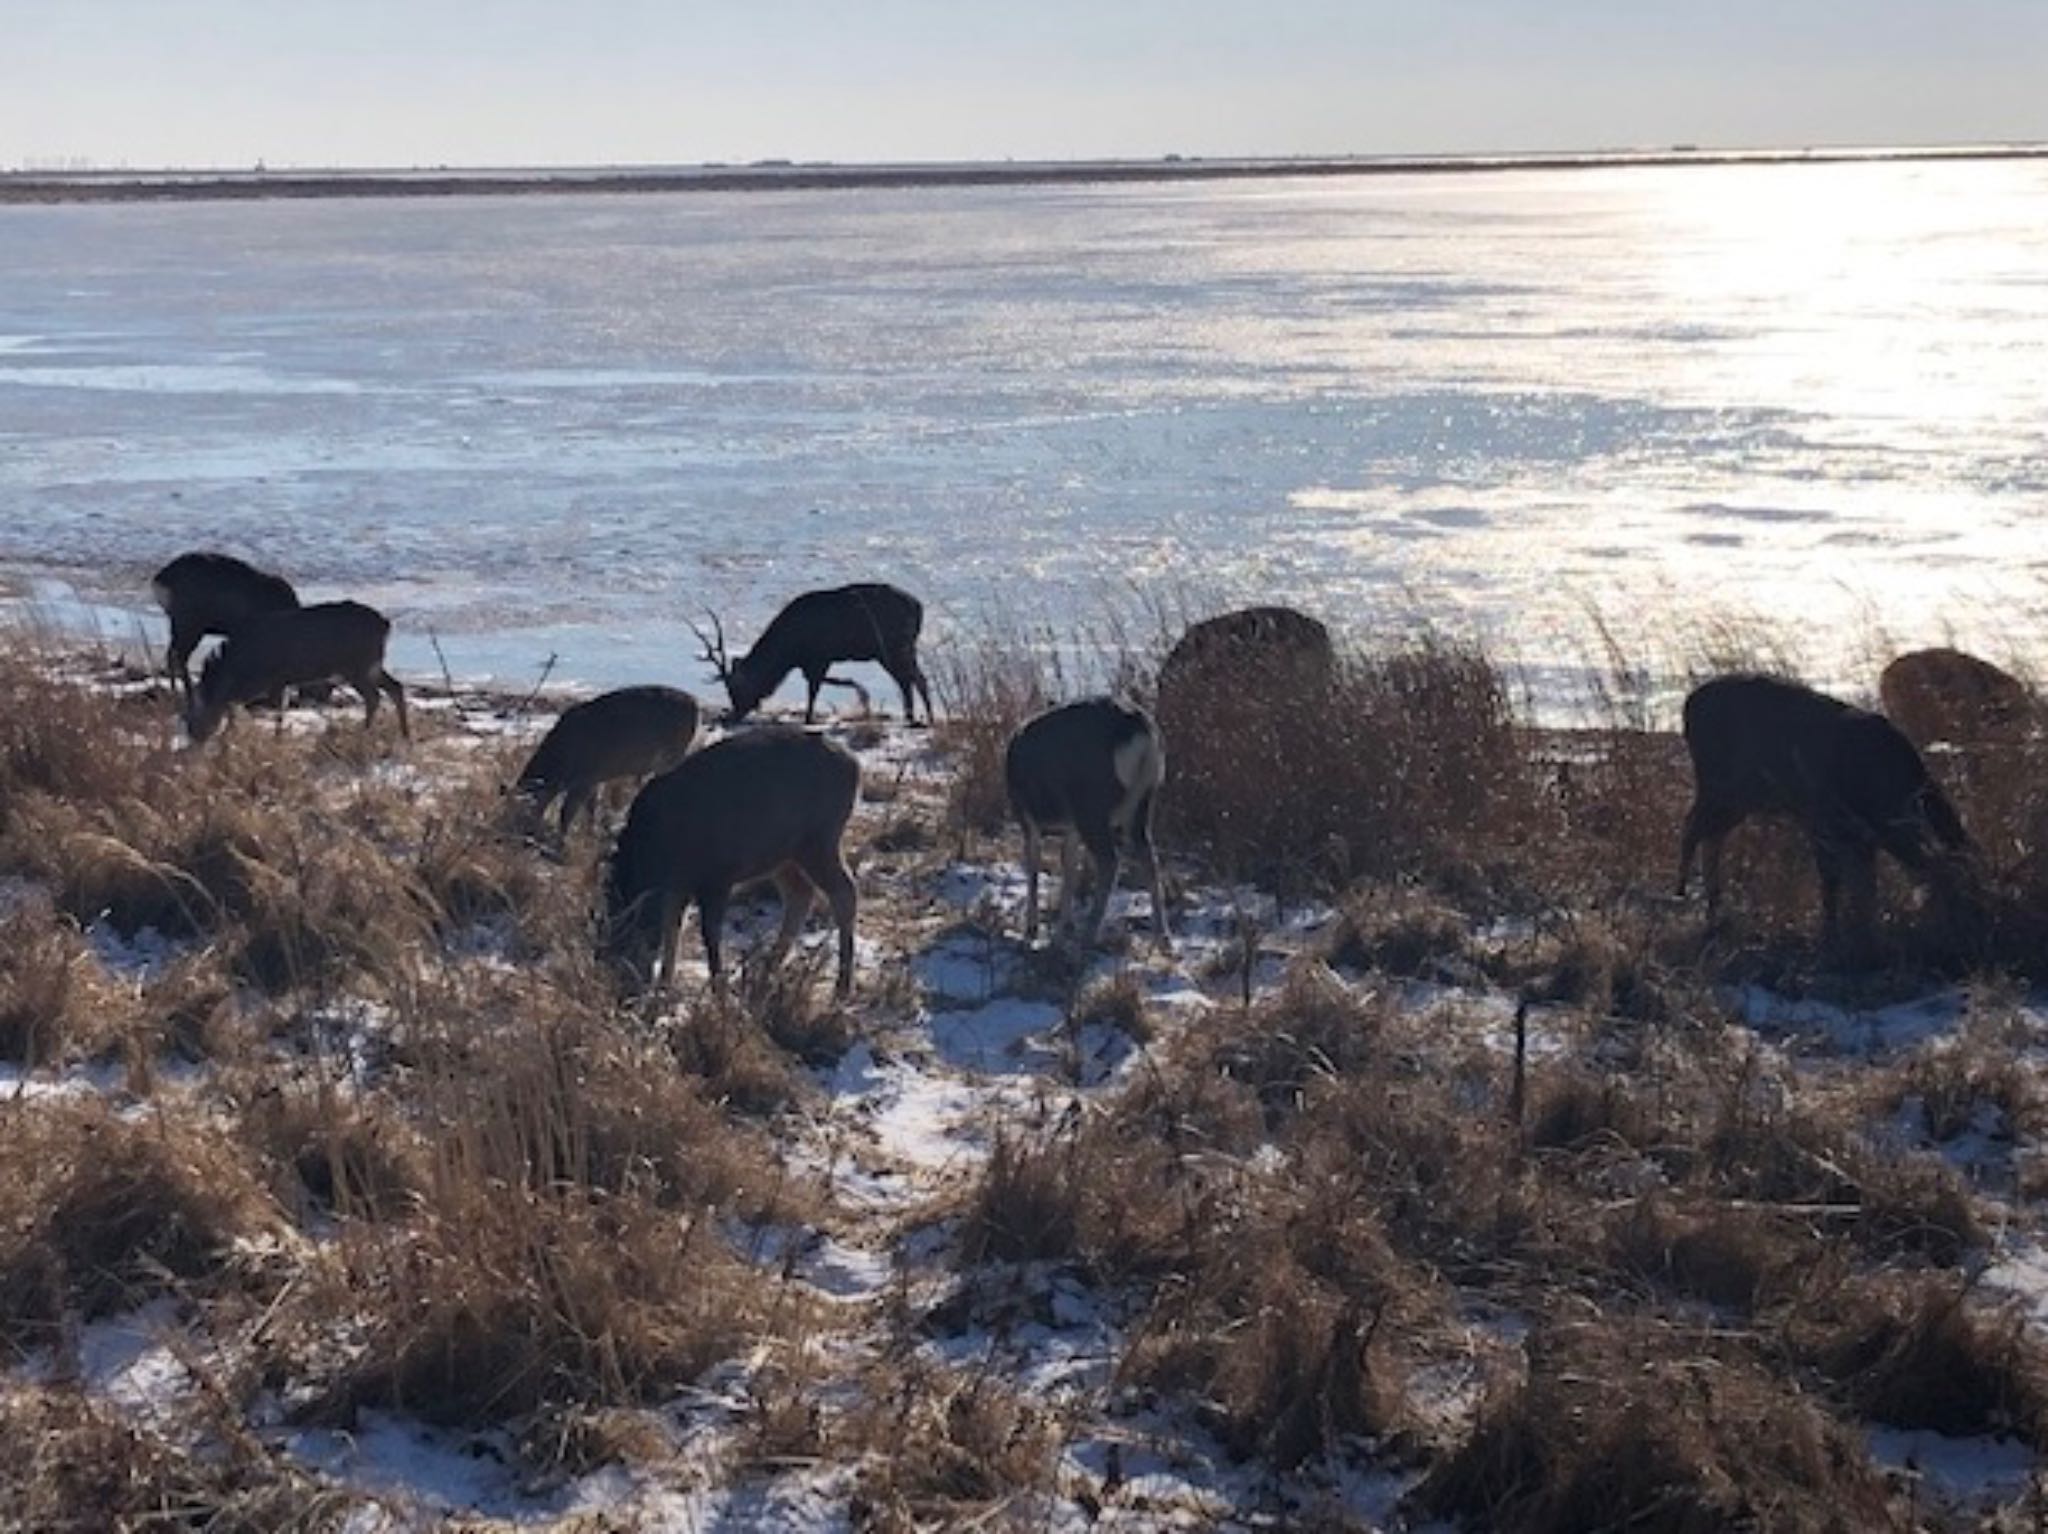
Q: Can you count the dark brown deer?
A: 8